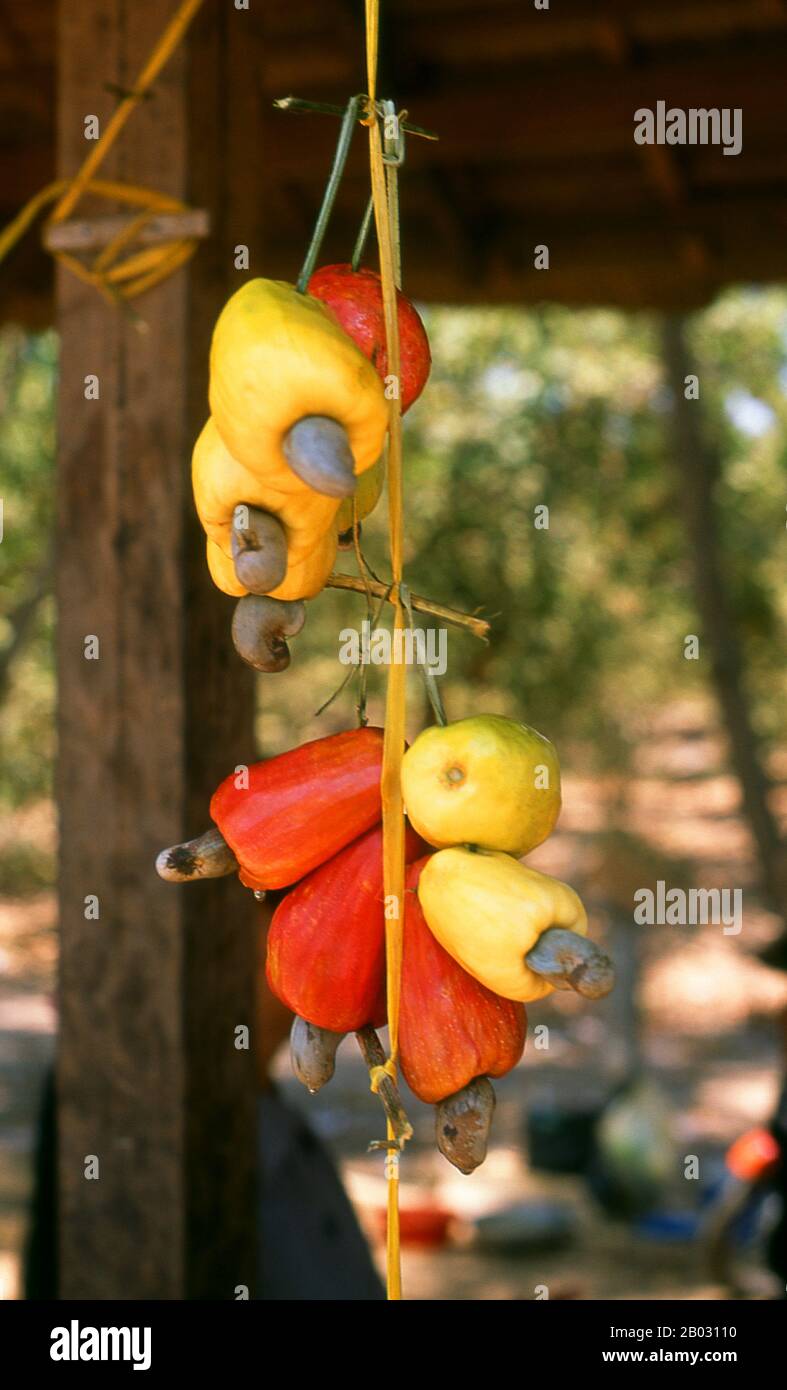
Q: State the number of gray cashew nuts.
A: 7